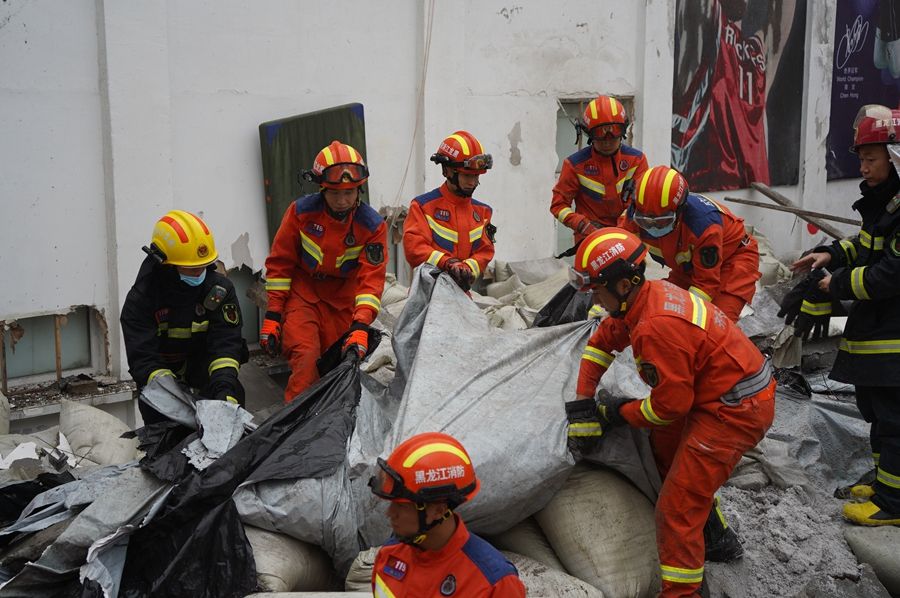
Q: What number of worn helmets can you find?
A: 8